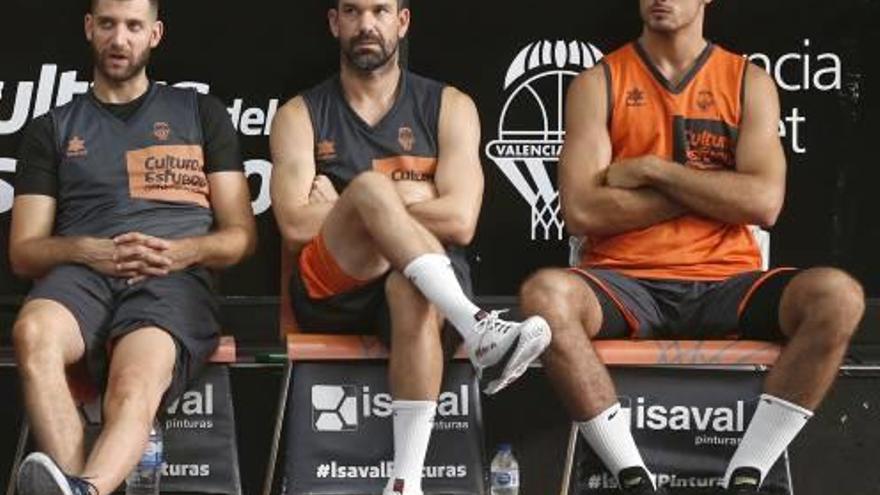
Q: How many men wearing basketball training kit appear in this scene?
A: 3